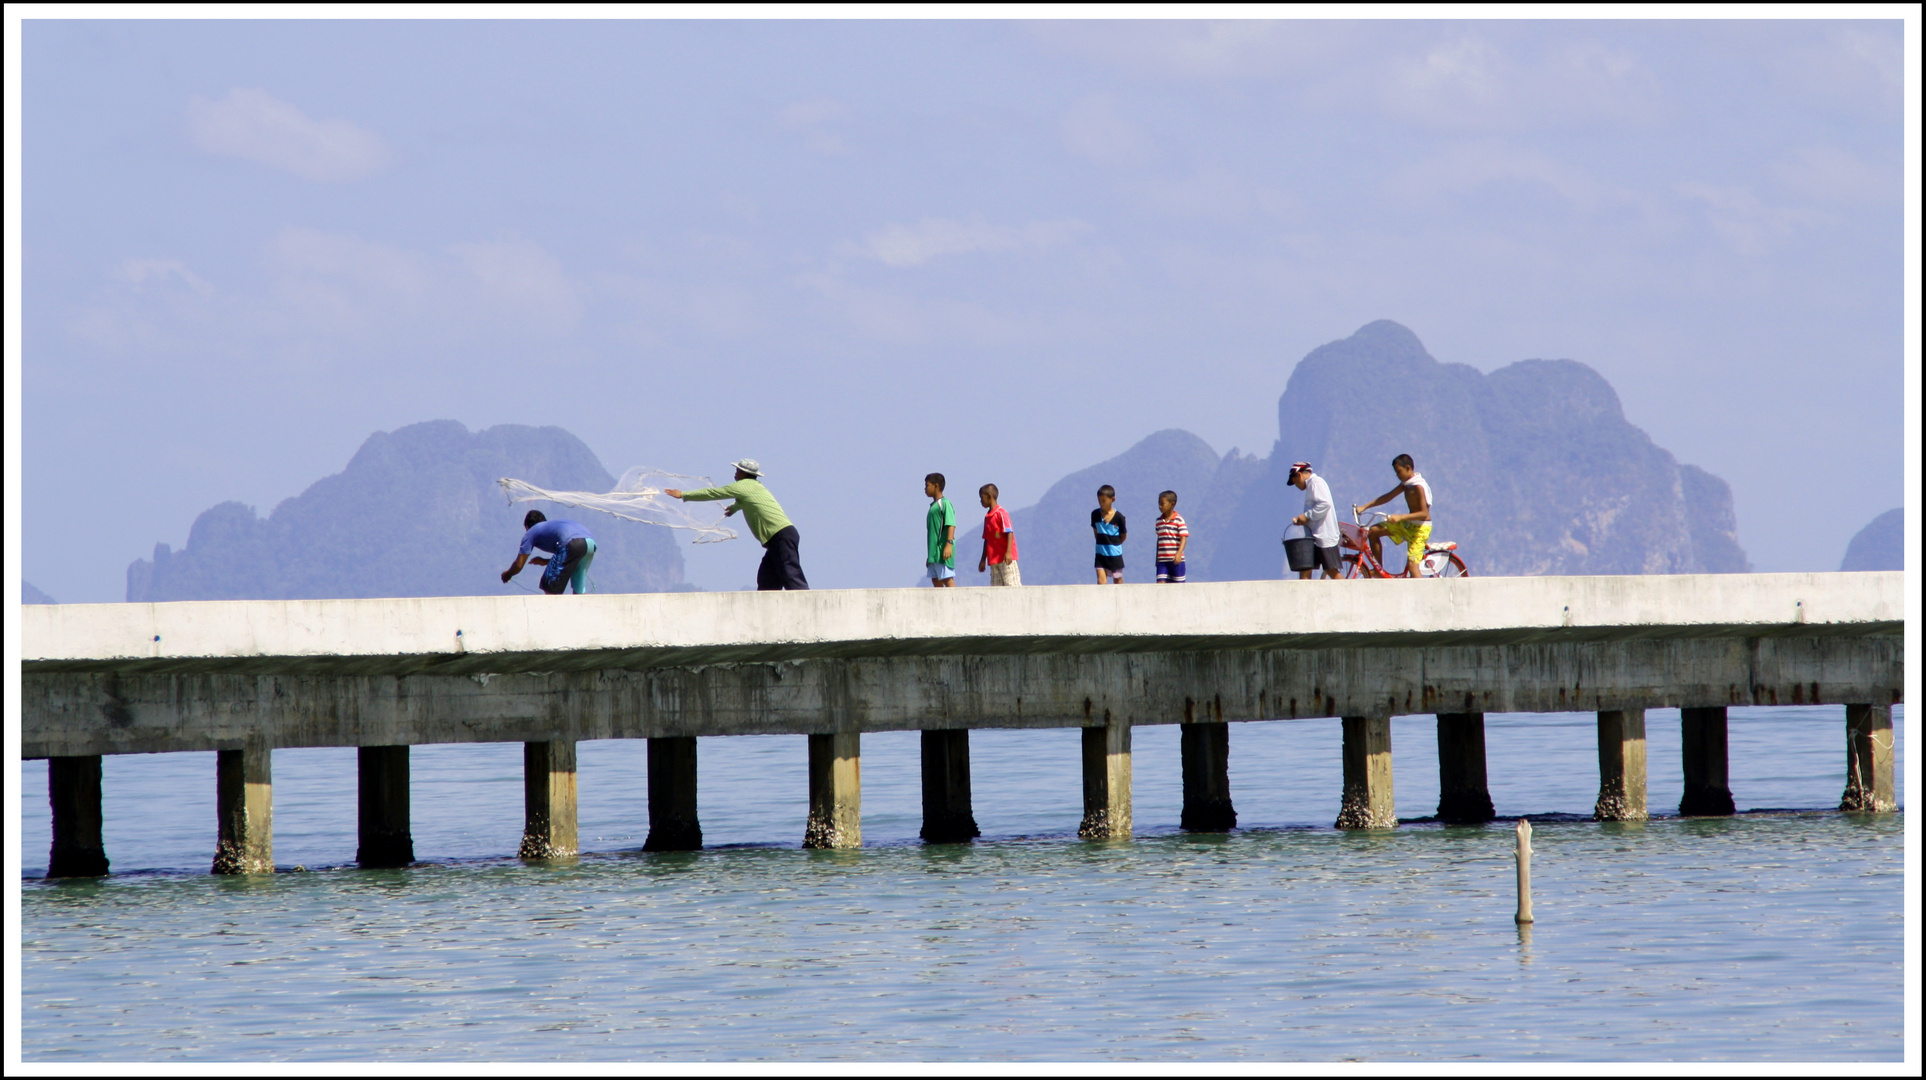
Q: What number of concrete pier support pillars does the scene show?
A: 14